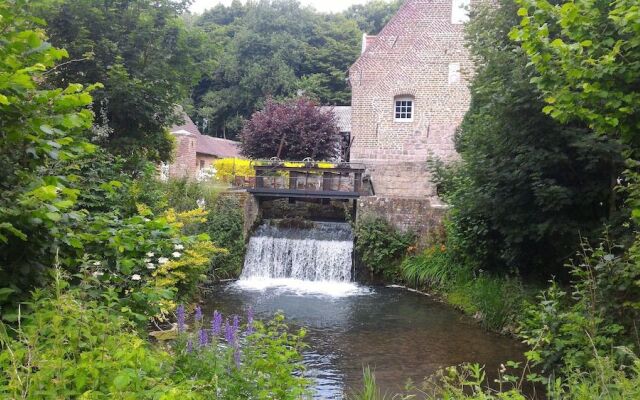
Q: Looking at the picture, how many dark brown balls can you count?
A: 0